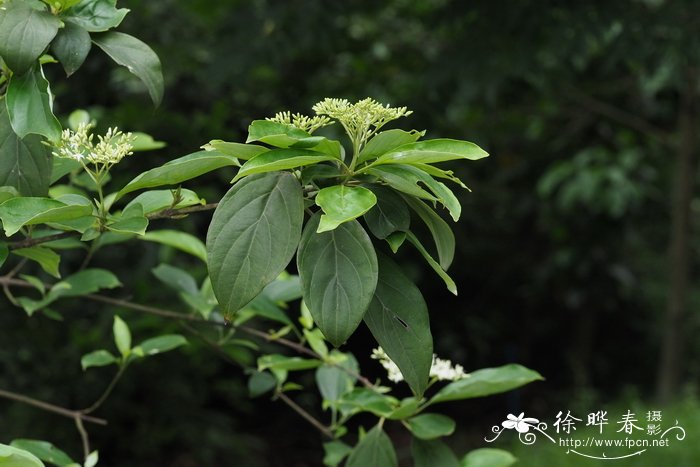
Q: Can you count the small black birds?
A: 0